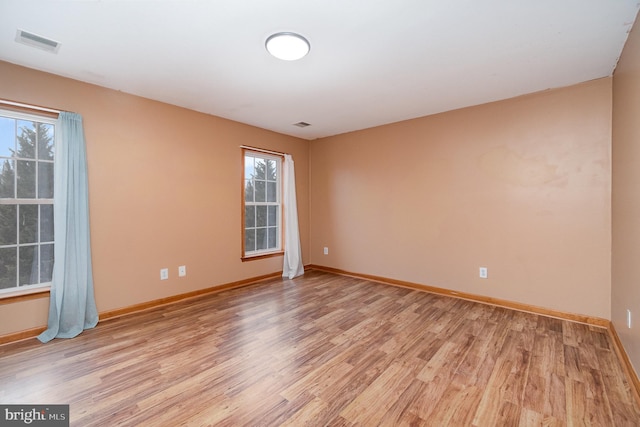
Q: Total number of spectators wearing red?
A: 0